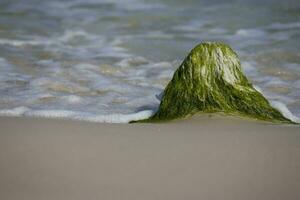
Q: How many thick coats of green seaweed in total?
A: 1